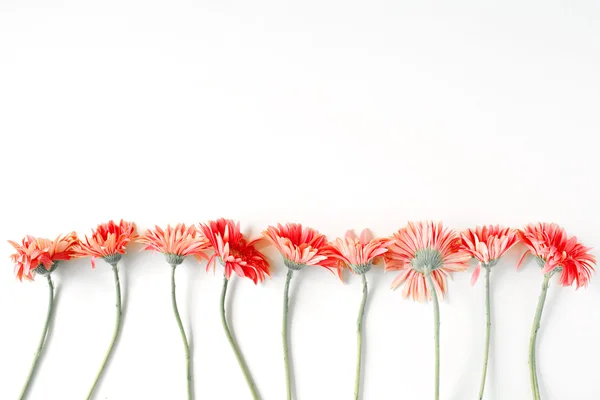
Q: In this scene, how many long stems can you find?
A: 9